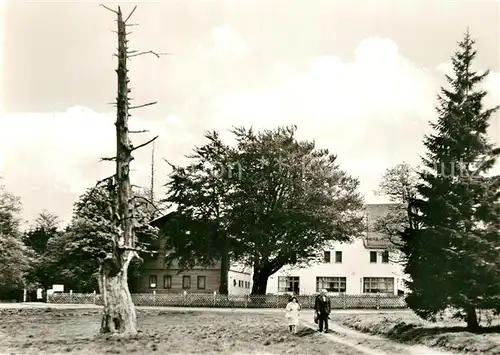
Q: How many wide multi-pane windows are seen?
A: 3